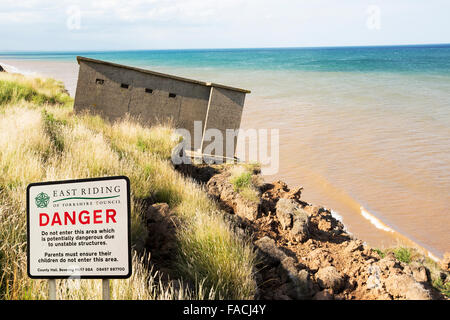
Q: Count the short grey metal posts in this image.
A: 2